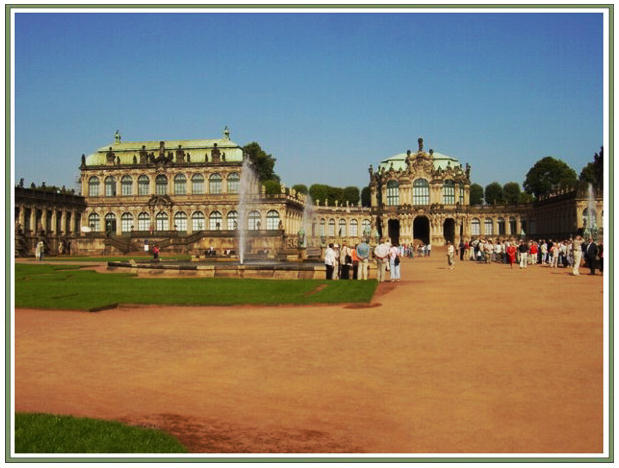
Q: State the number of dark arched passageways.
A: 3